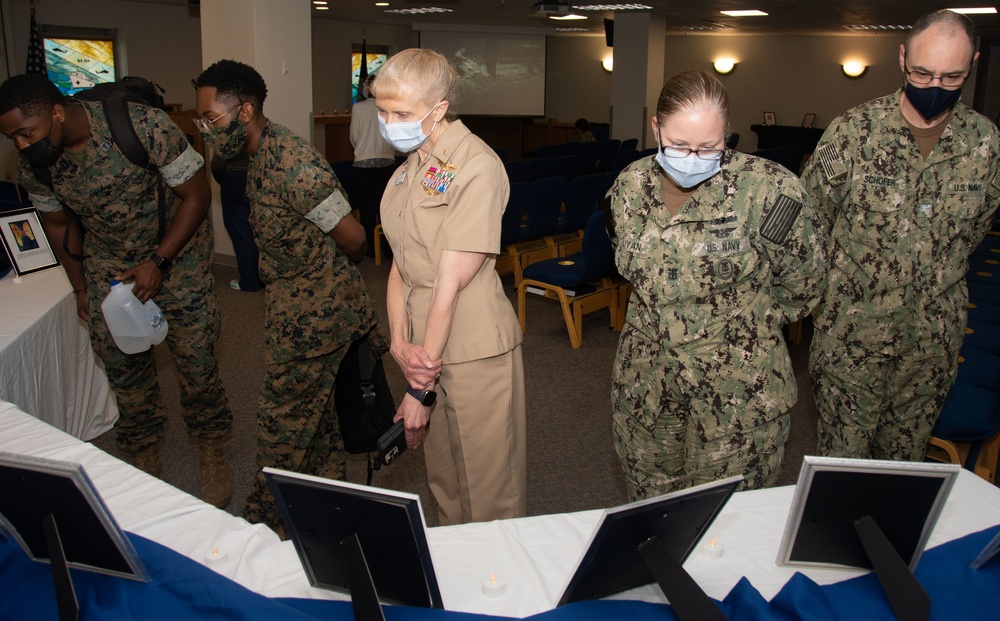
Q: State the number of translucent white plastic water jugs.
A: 1